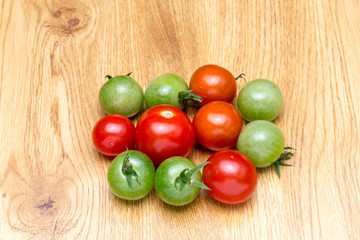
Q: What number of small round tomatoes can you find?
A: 11